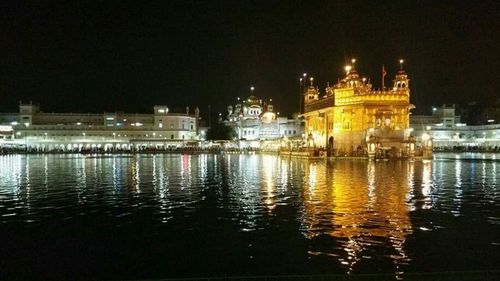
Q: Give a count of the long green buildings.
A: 0